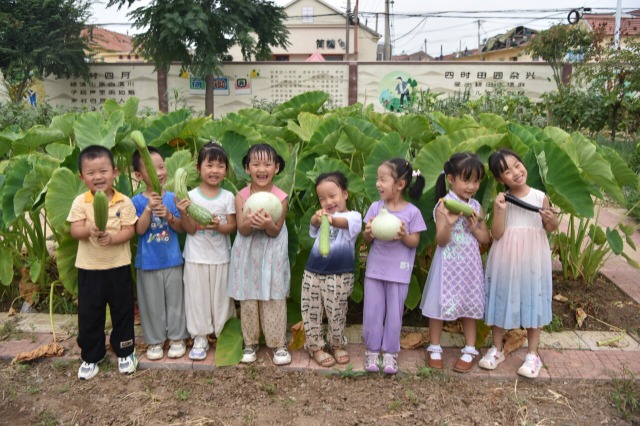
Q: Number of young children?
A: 8